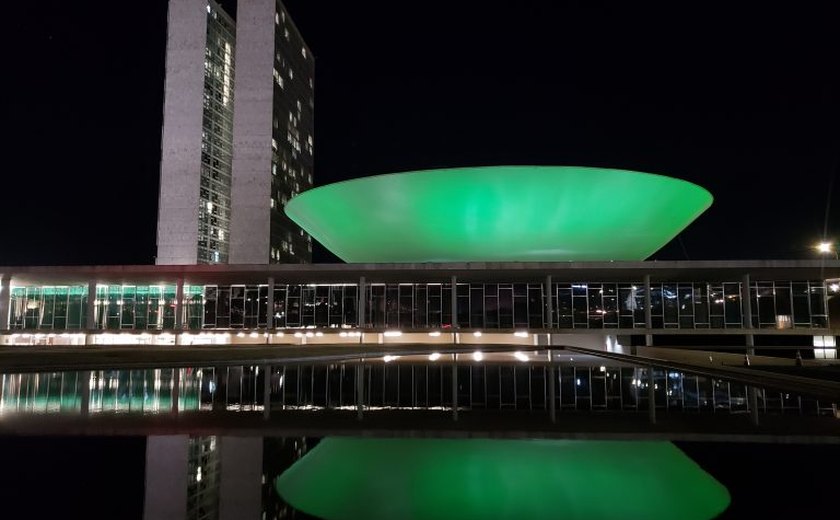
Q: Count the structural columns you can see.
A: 9